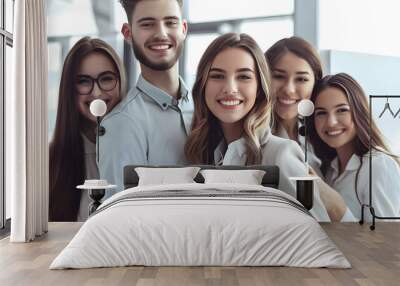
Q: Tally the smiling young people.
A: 5